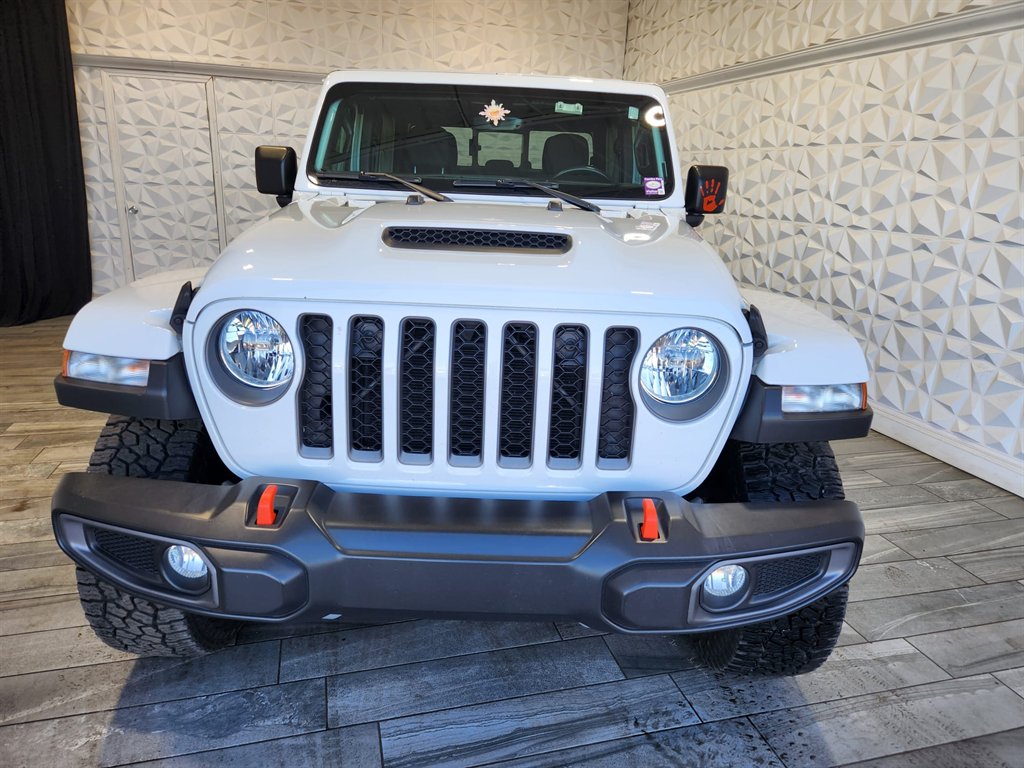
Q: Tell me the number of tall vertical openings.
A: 7